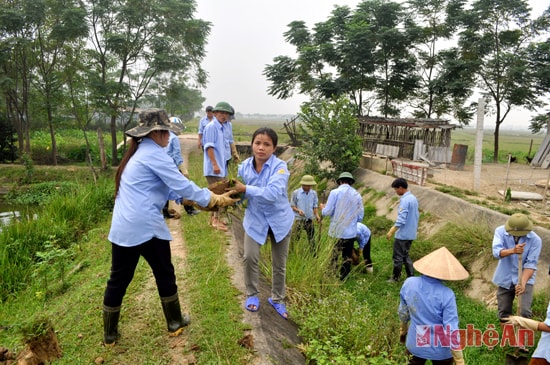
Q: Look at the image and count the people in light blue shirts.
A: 13